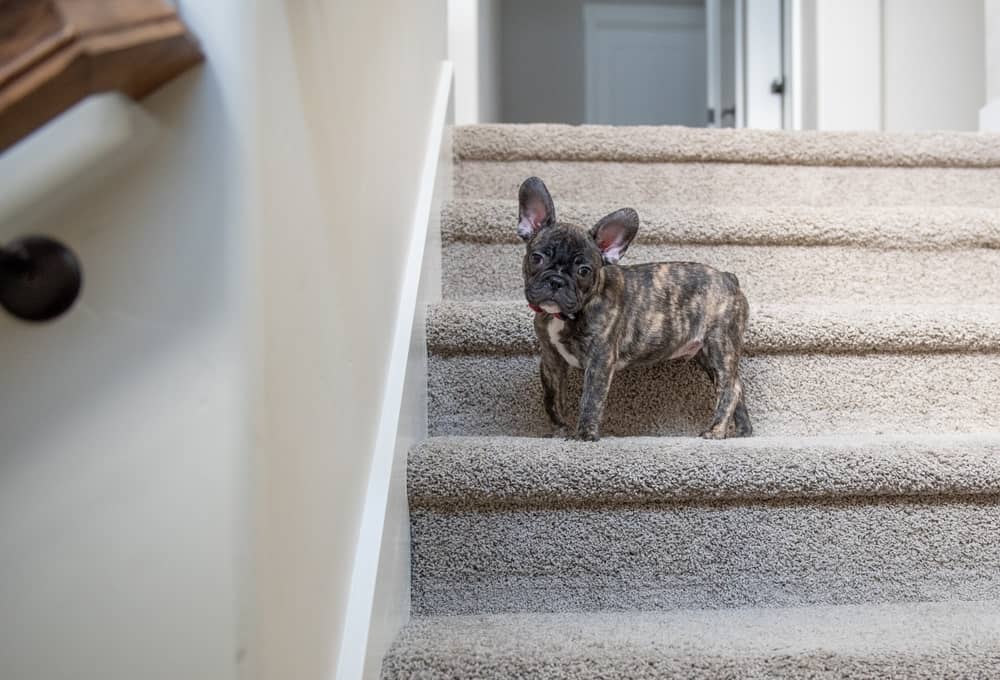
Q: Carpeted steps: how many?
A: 5